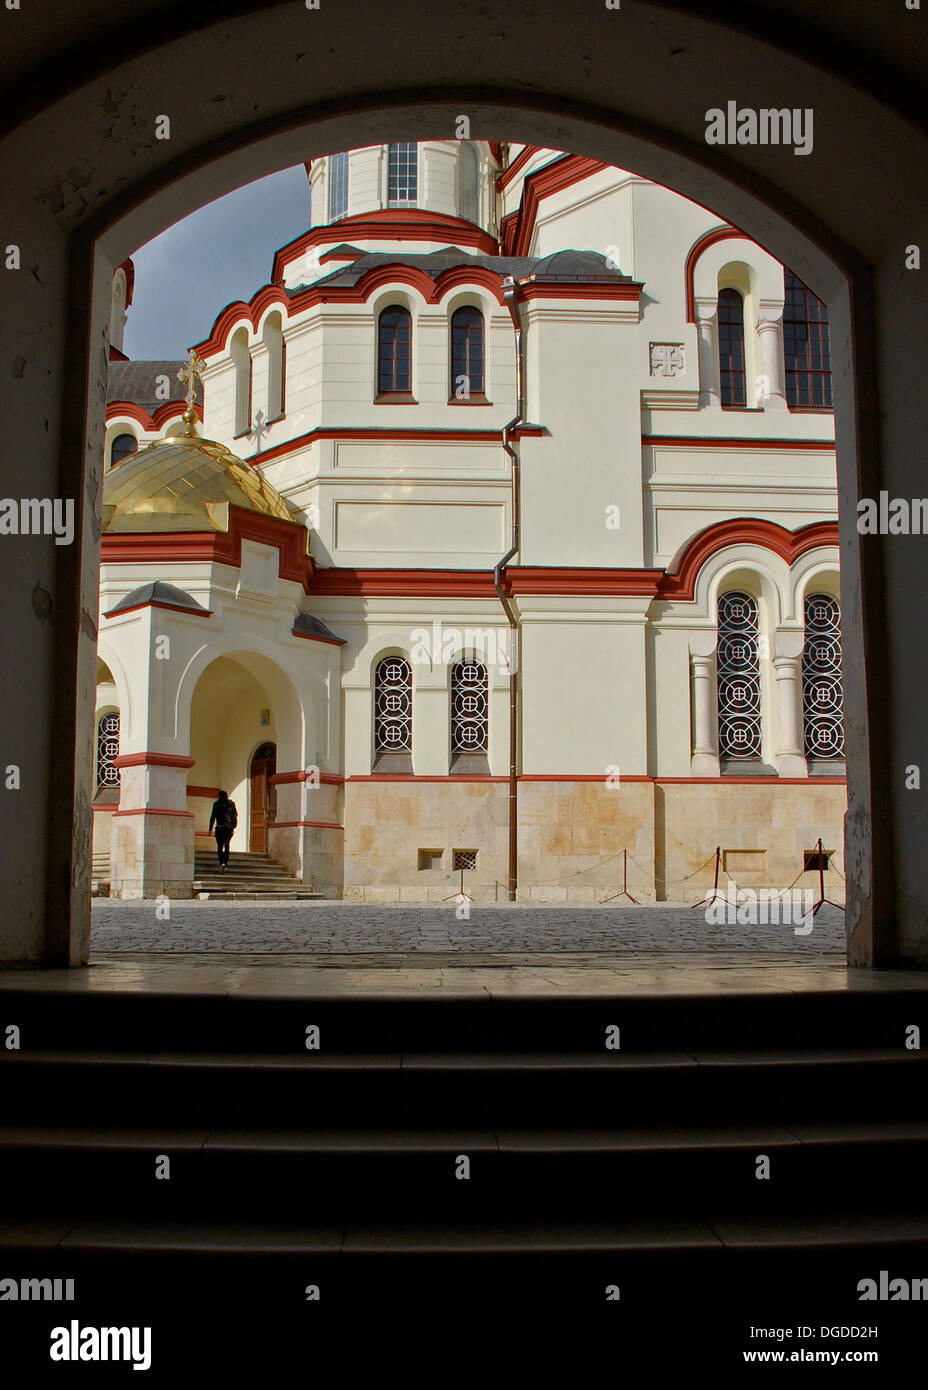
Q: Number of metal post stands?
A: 4